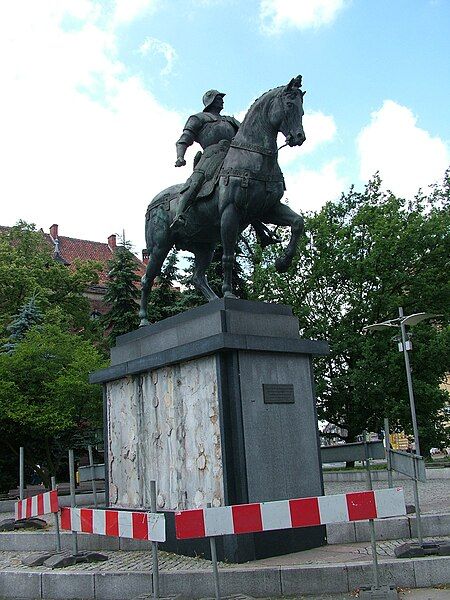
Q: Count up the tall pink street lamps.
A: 0